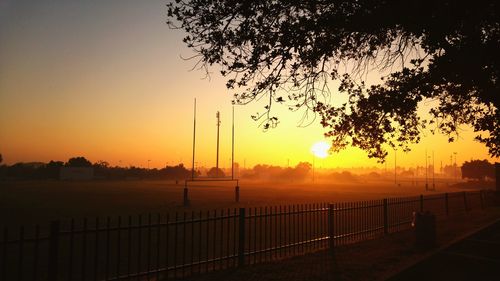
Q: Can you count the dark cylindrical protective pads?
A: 2